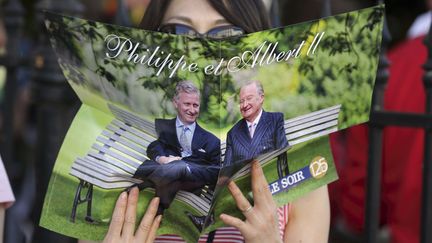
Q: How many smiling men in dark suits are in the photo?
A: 2